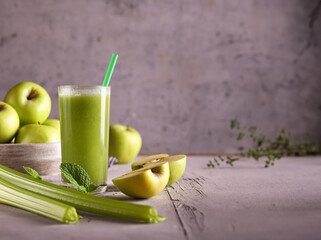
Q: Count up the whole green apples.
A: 5